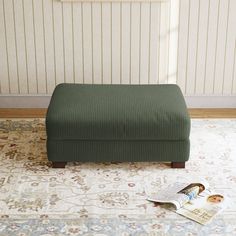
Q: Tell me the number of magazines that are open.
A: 1